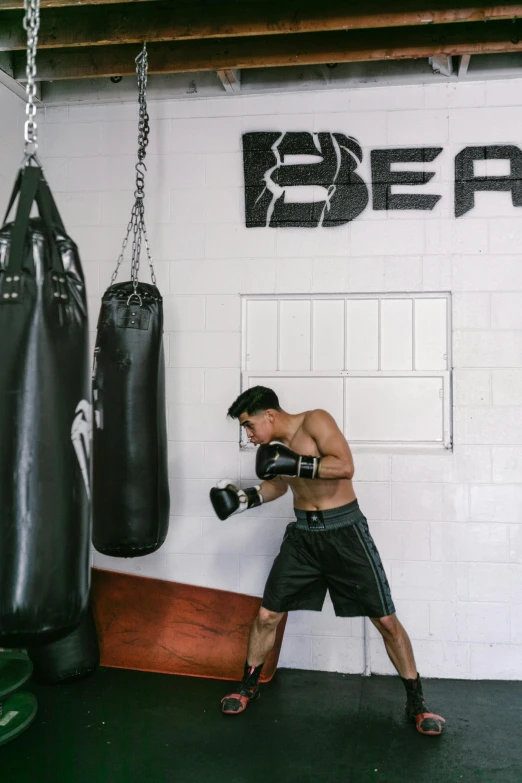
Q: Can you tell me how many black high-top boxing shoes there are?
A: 2